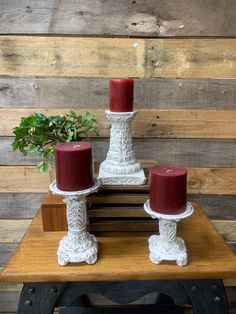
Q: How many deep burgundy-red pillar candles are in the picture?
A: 3